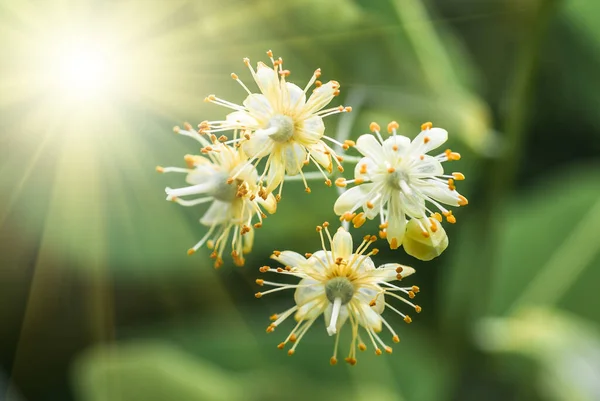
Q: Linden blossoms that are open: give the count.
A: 4